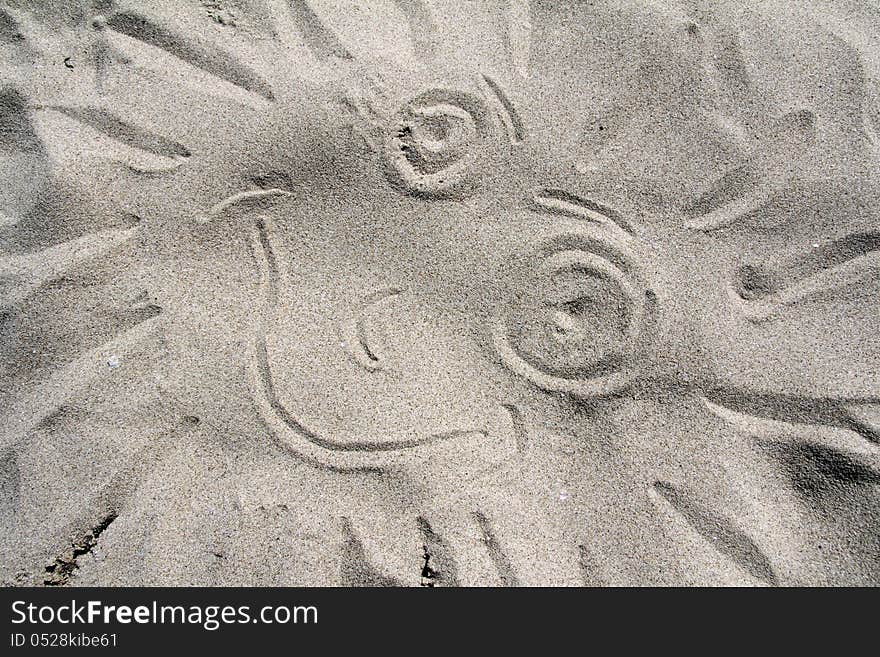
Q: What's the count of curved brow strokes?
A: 2